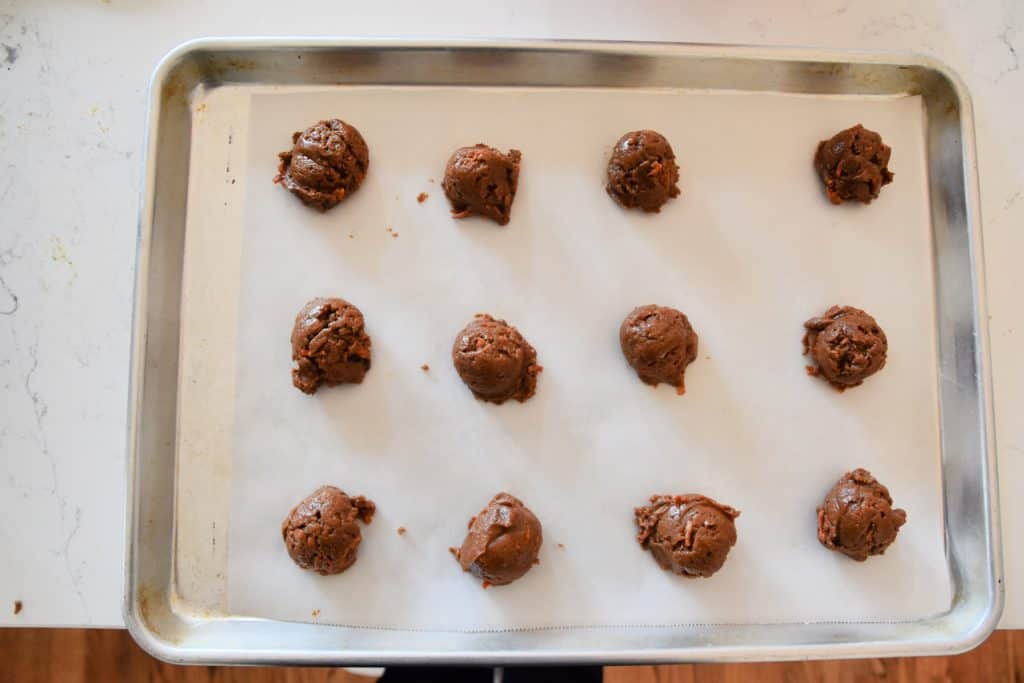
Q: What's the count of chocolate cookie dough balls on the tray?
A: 12